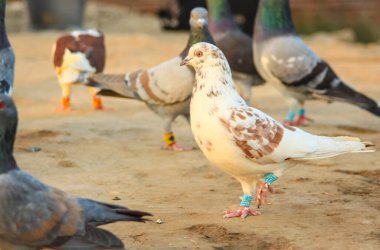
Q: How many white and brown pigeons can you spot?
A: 2